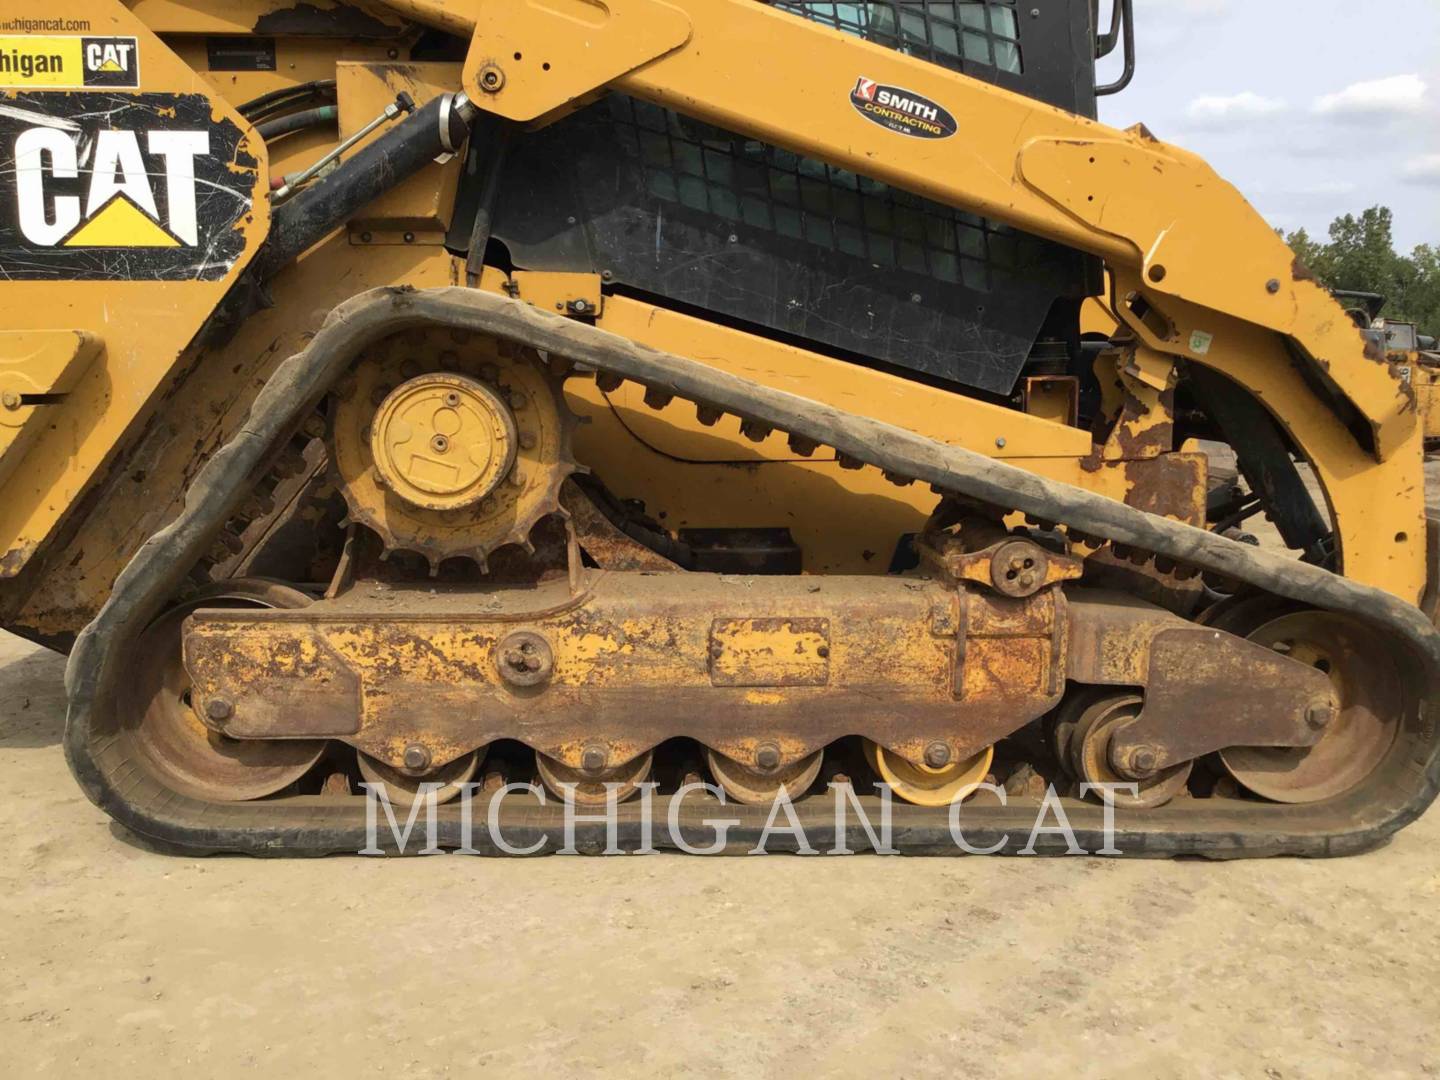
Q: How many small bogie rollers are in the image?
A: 5